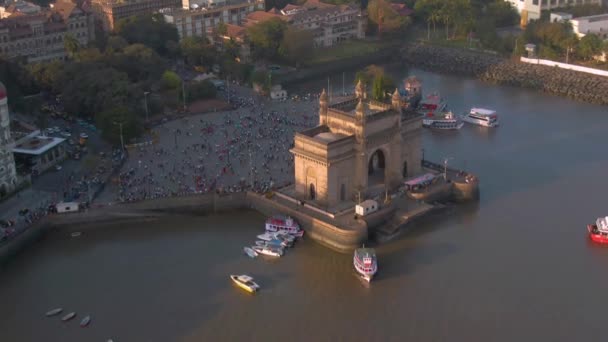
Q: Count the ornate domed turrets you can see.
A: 4